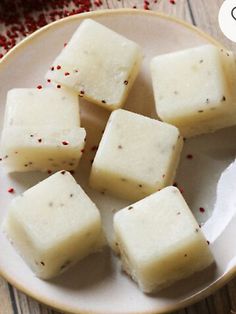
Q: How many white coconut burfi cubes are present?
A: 6